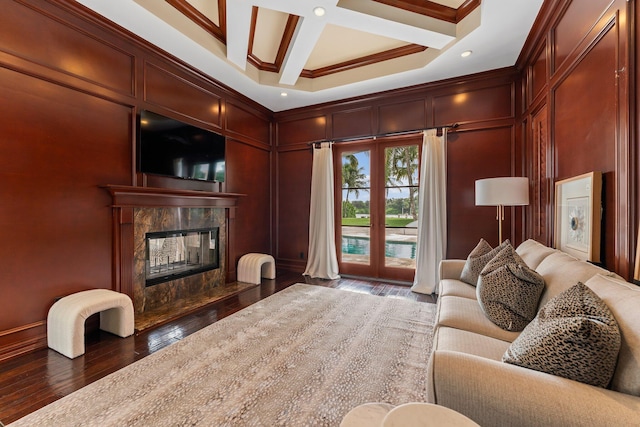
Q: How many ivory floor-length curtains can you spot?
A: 2